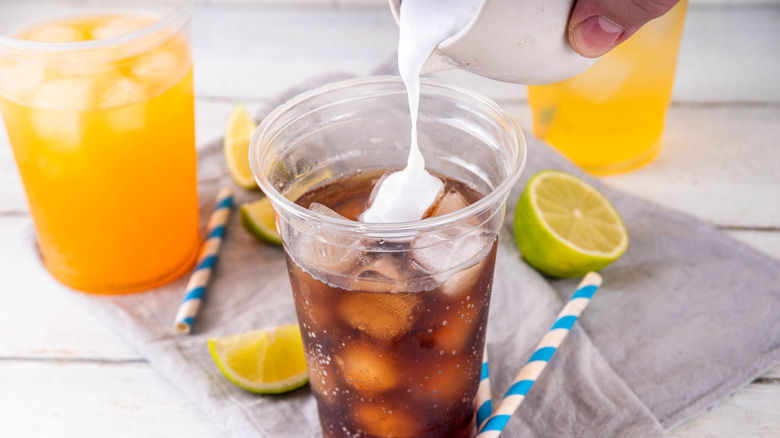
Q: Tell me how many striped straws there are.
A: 3